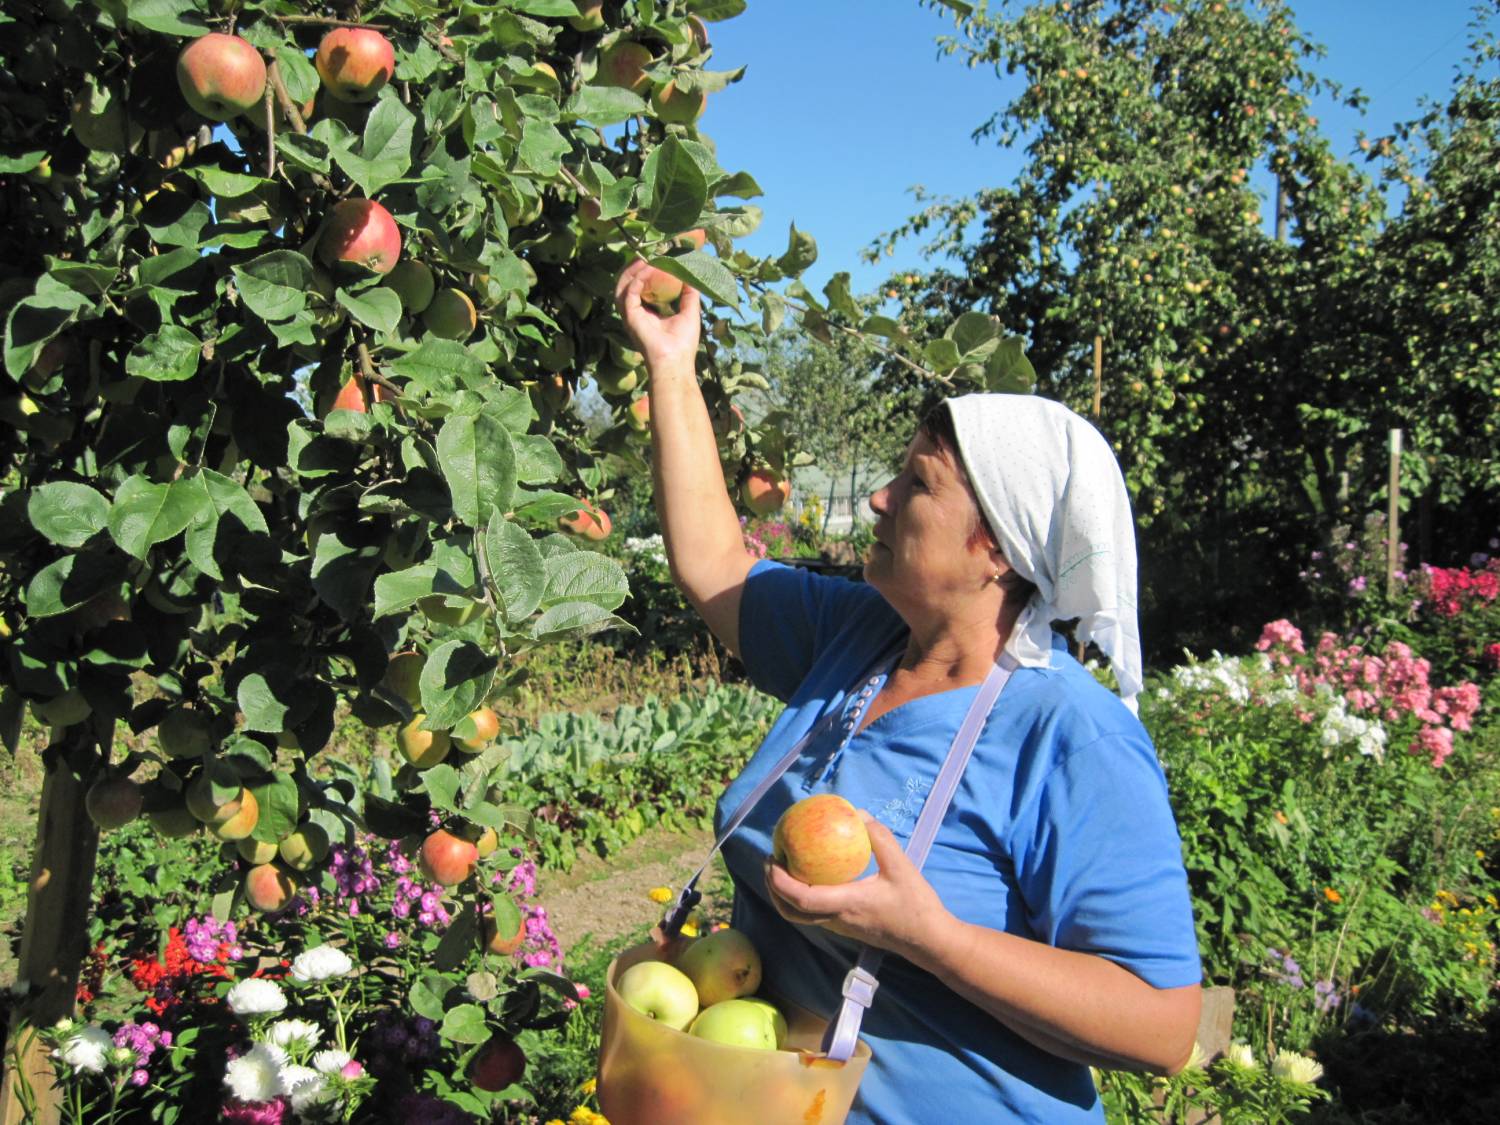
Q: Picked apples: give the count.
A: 5